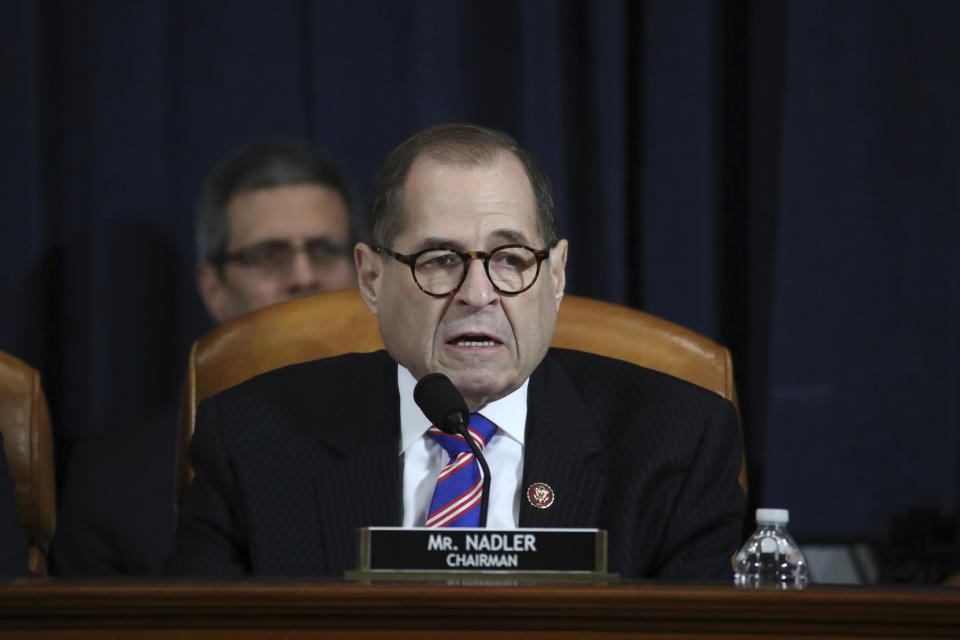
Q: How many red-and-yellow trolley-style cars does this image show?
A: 0